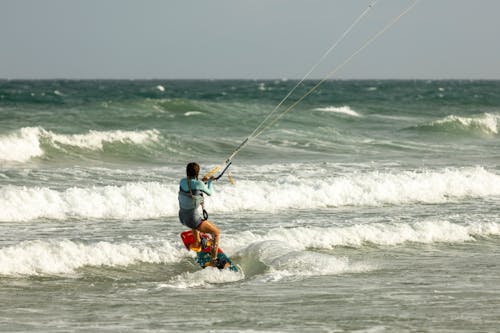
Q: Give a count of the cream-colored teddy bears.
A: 0